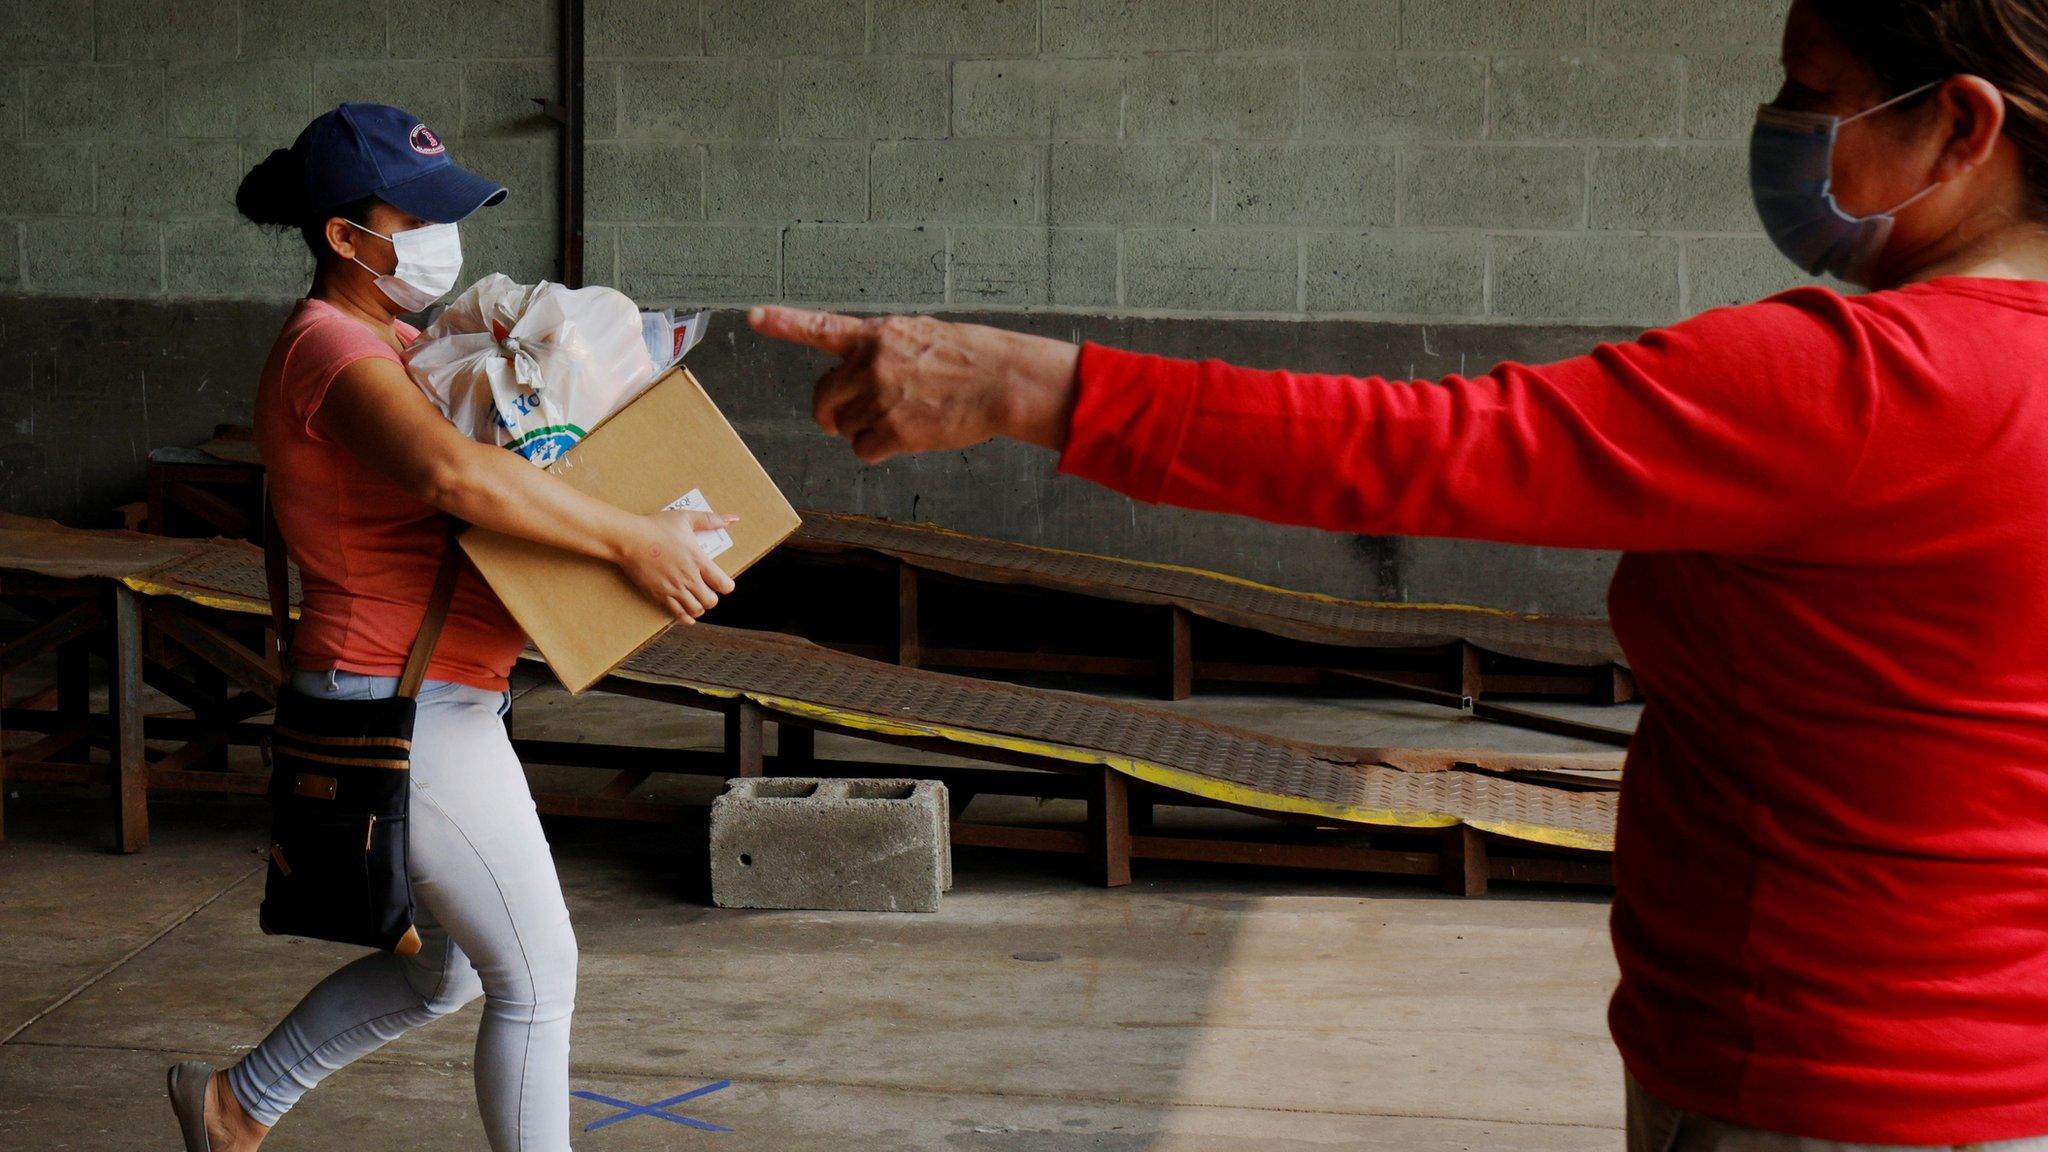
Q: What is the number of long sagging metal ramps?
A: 2